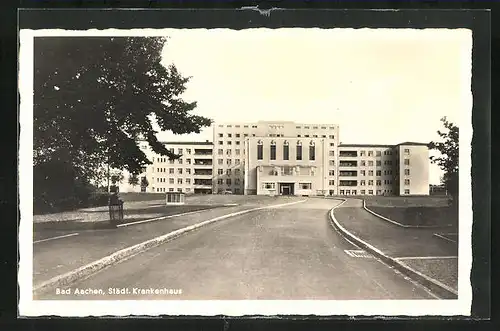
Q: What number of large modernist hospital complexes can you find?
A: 1